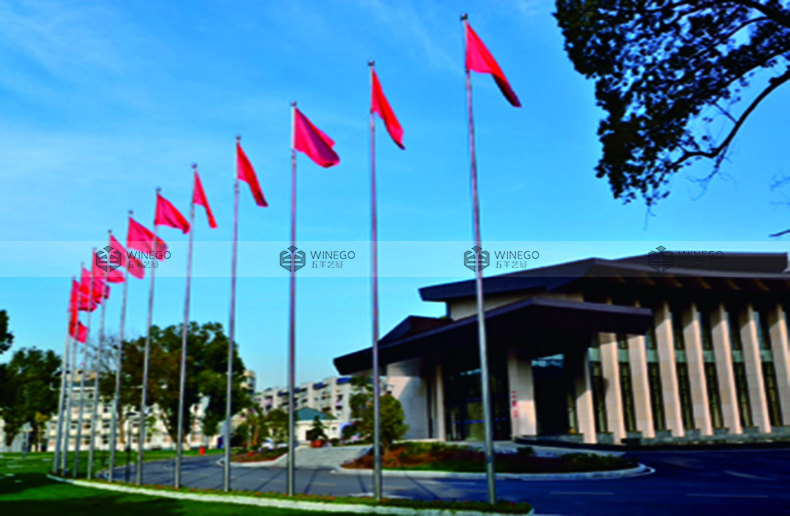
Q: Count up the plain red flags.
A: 11